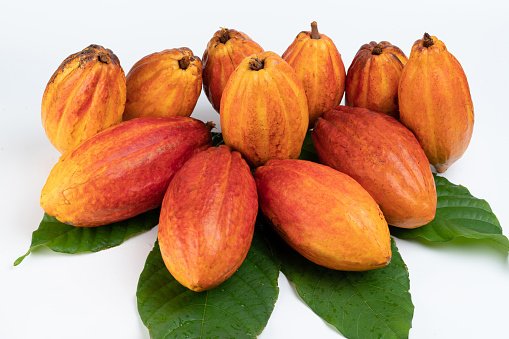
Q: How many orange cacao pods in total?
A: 11